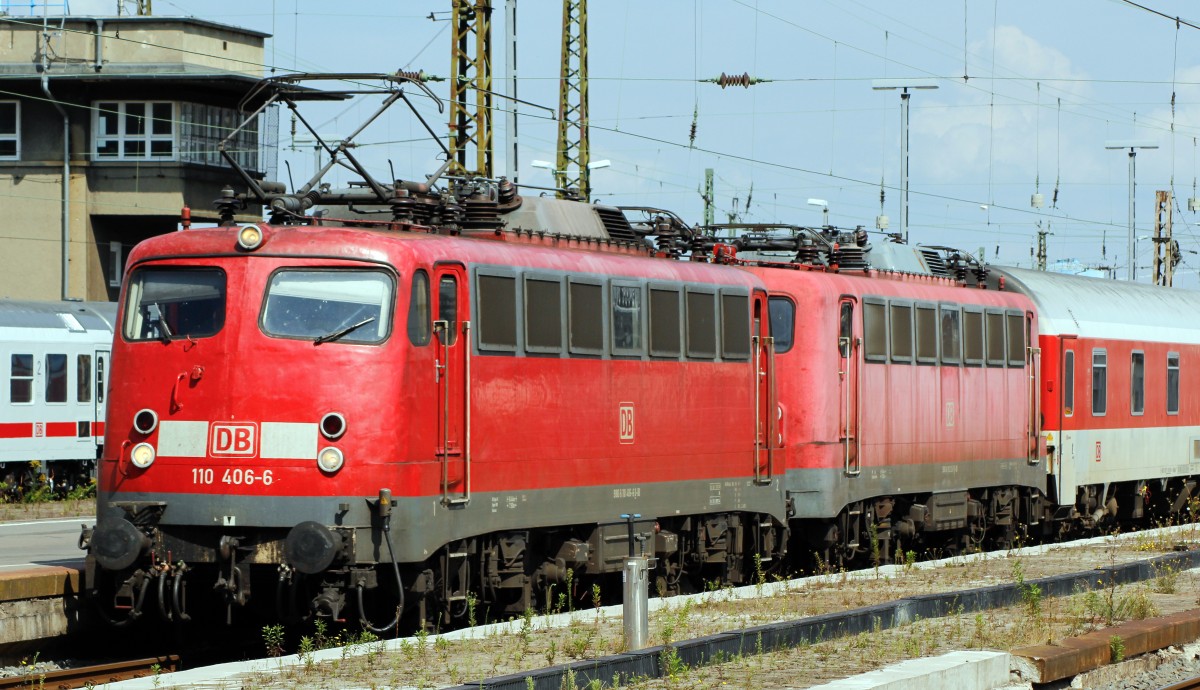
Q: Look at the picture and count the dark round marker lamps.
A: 2